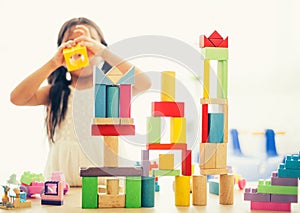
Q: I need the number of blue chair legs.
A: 2